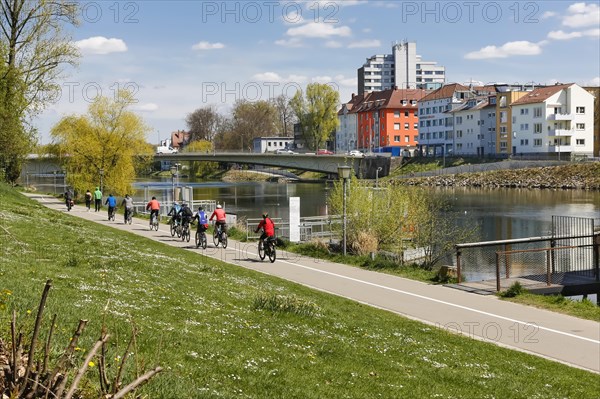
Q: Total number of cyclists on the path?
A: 9